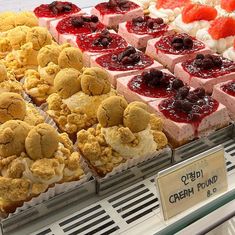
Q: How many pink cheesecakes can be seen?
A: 11